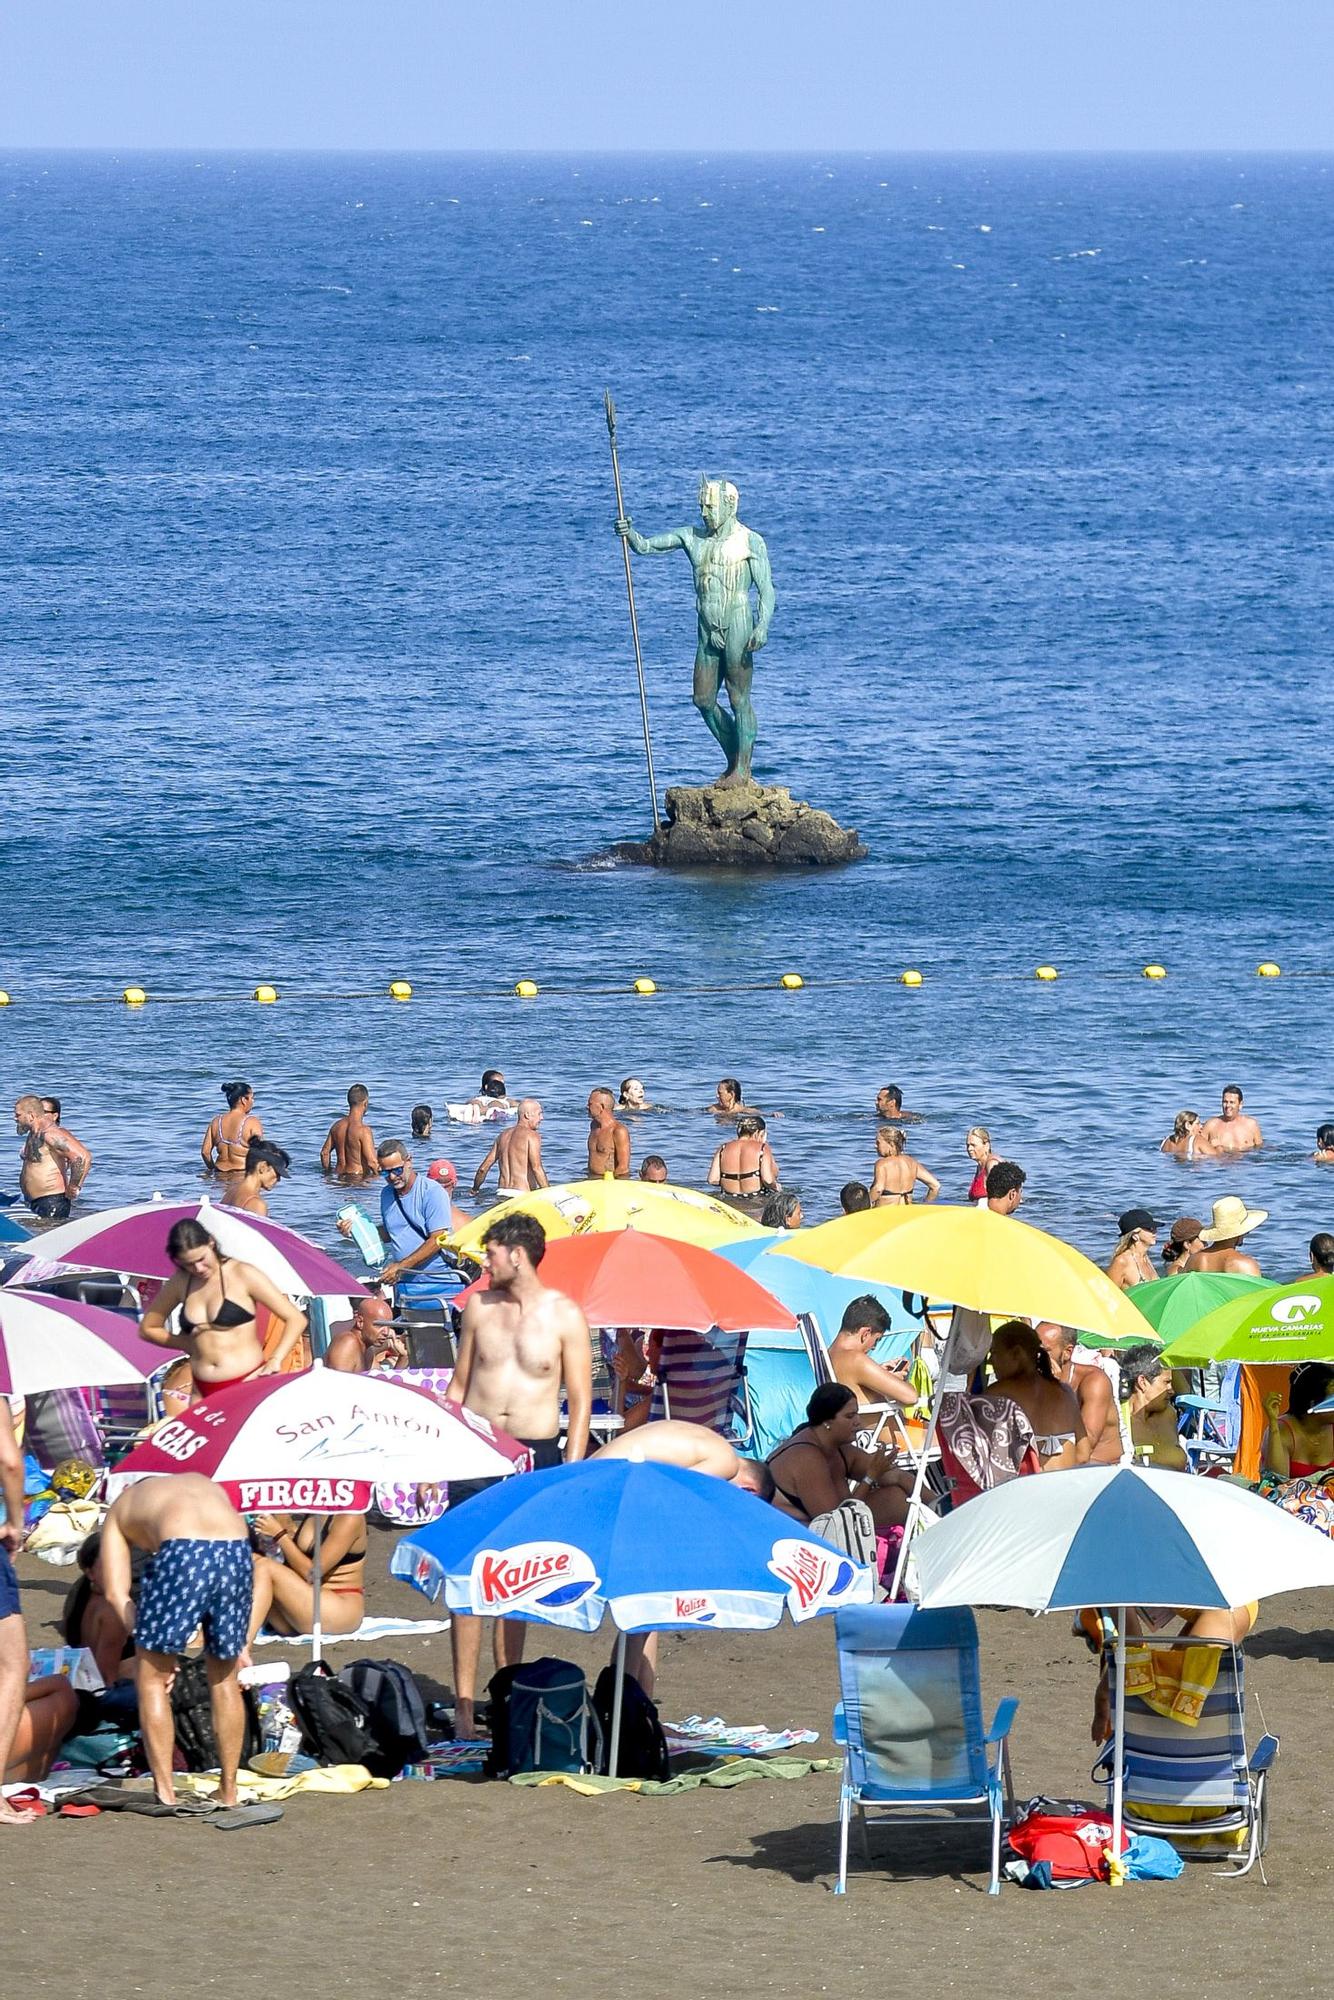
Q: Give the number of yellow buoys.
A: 11